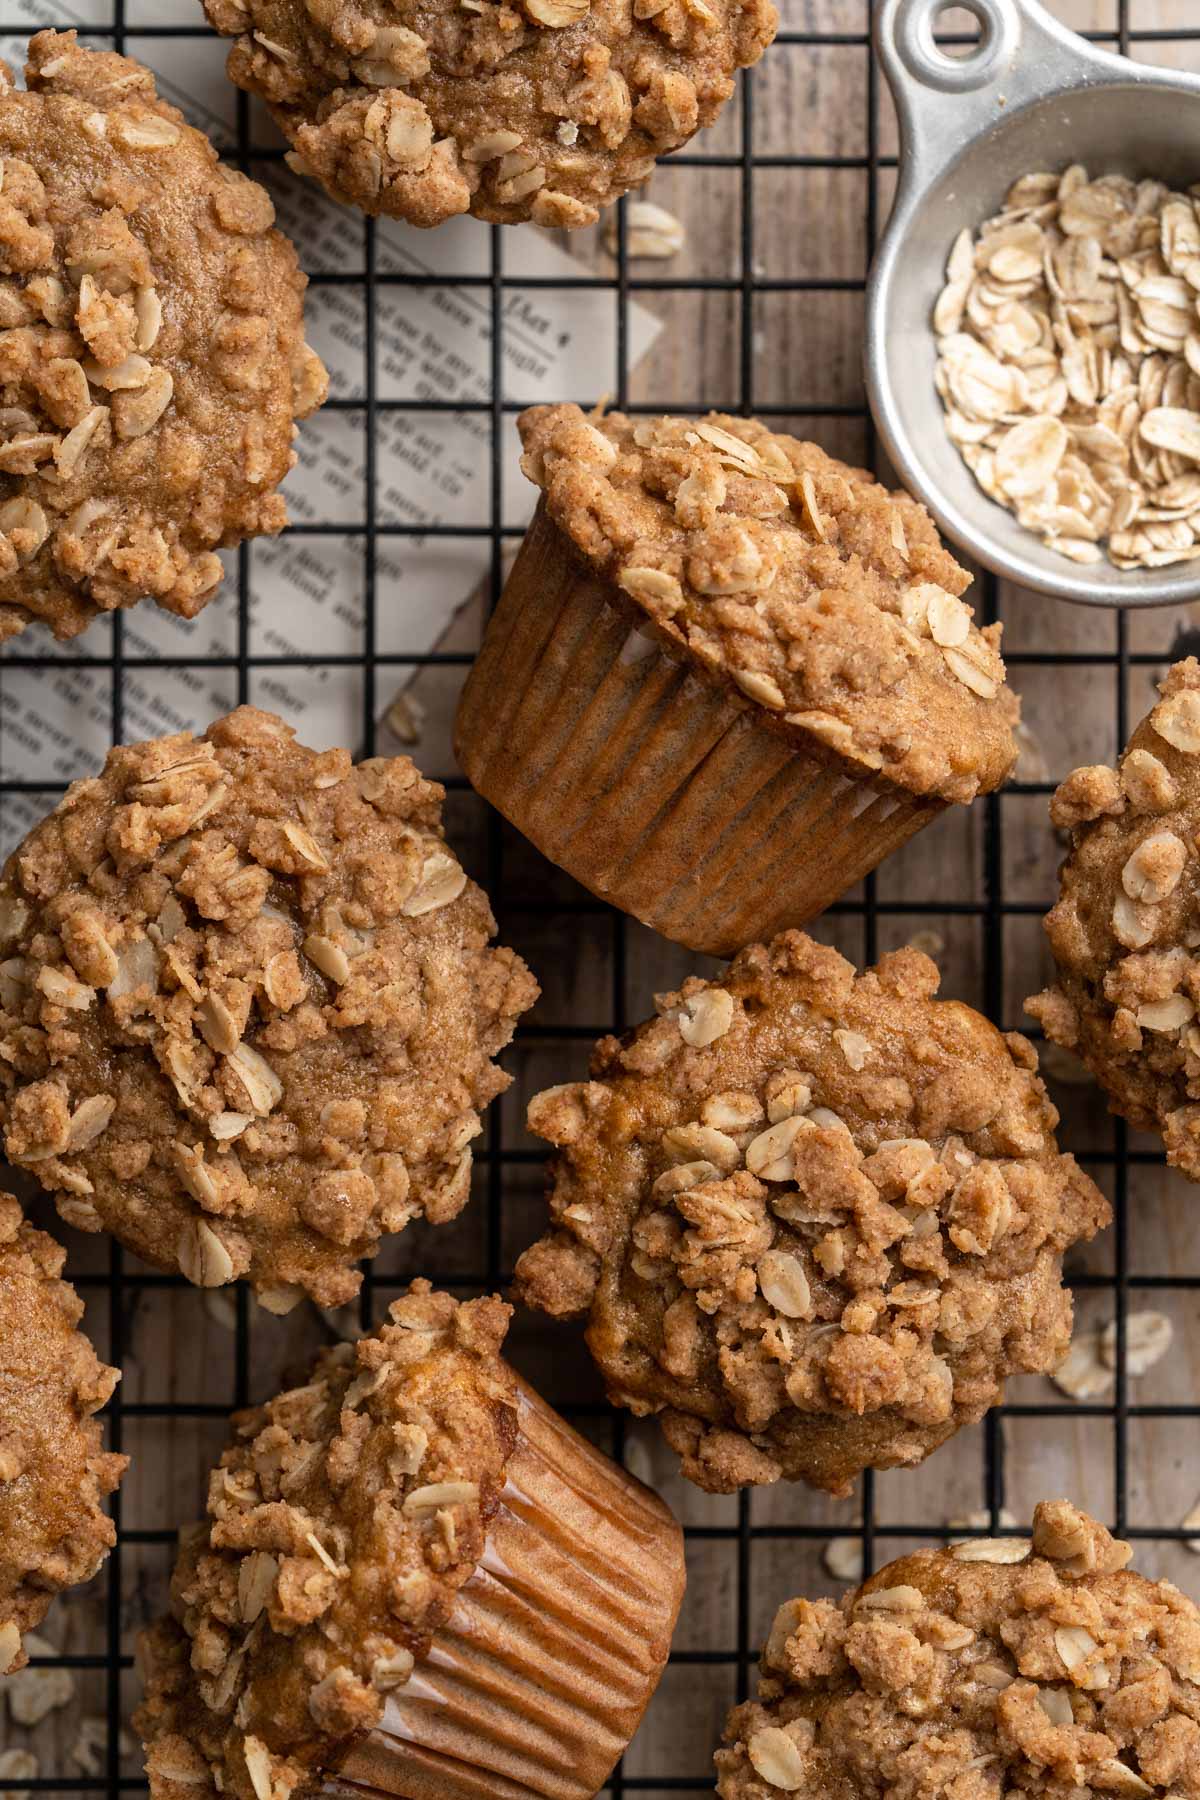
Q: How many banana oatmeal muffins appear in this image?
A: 9